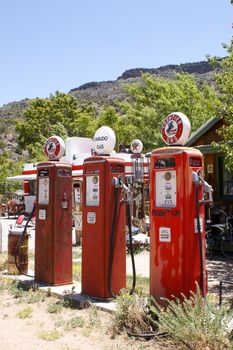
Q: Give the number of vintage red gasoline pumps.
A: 3